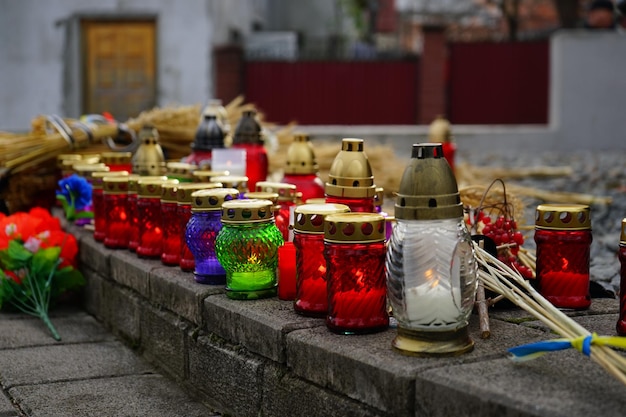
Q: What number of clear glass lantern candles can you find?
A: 1